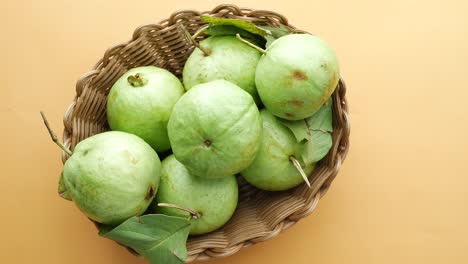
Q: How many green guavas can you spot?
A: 7